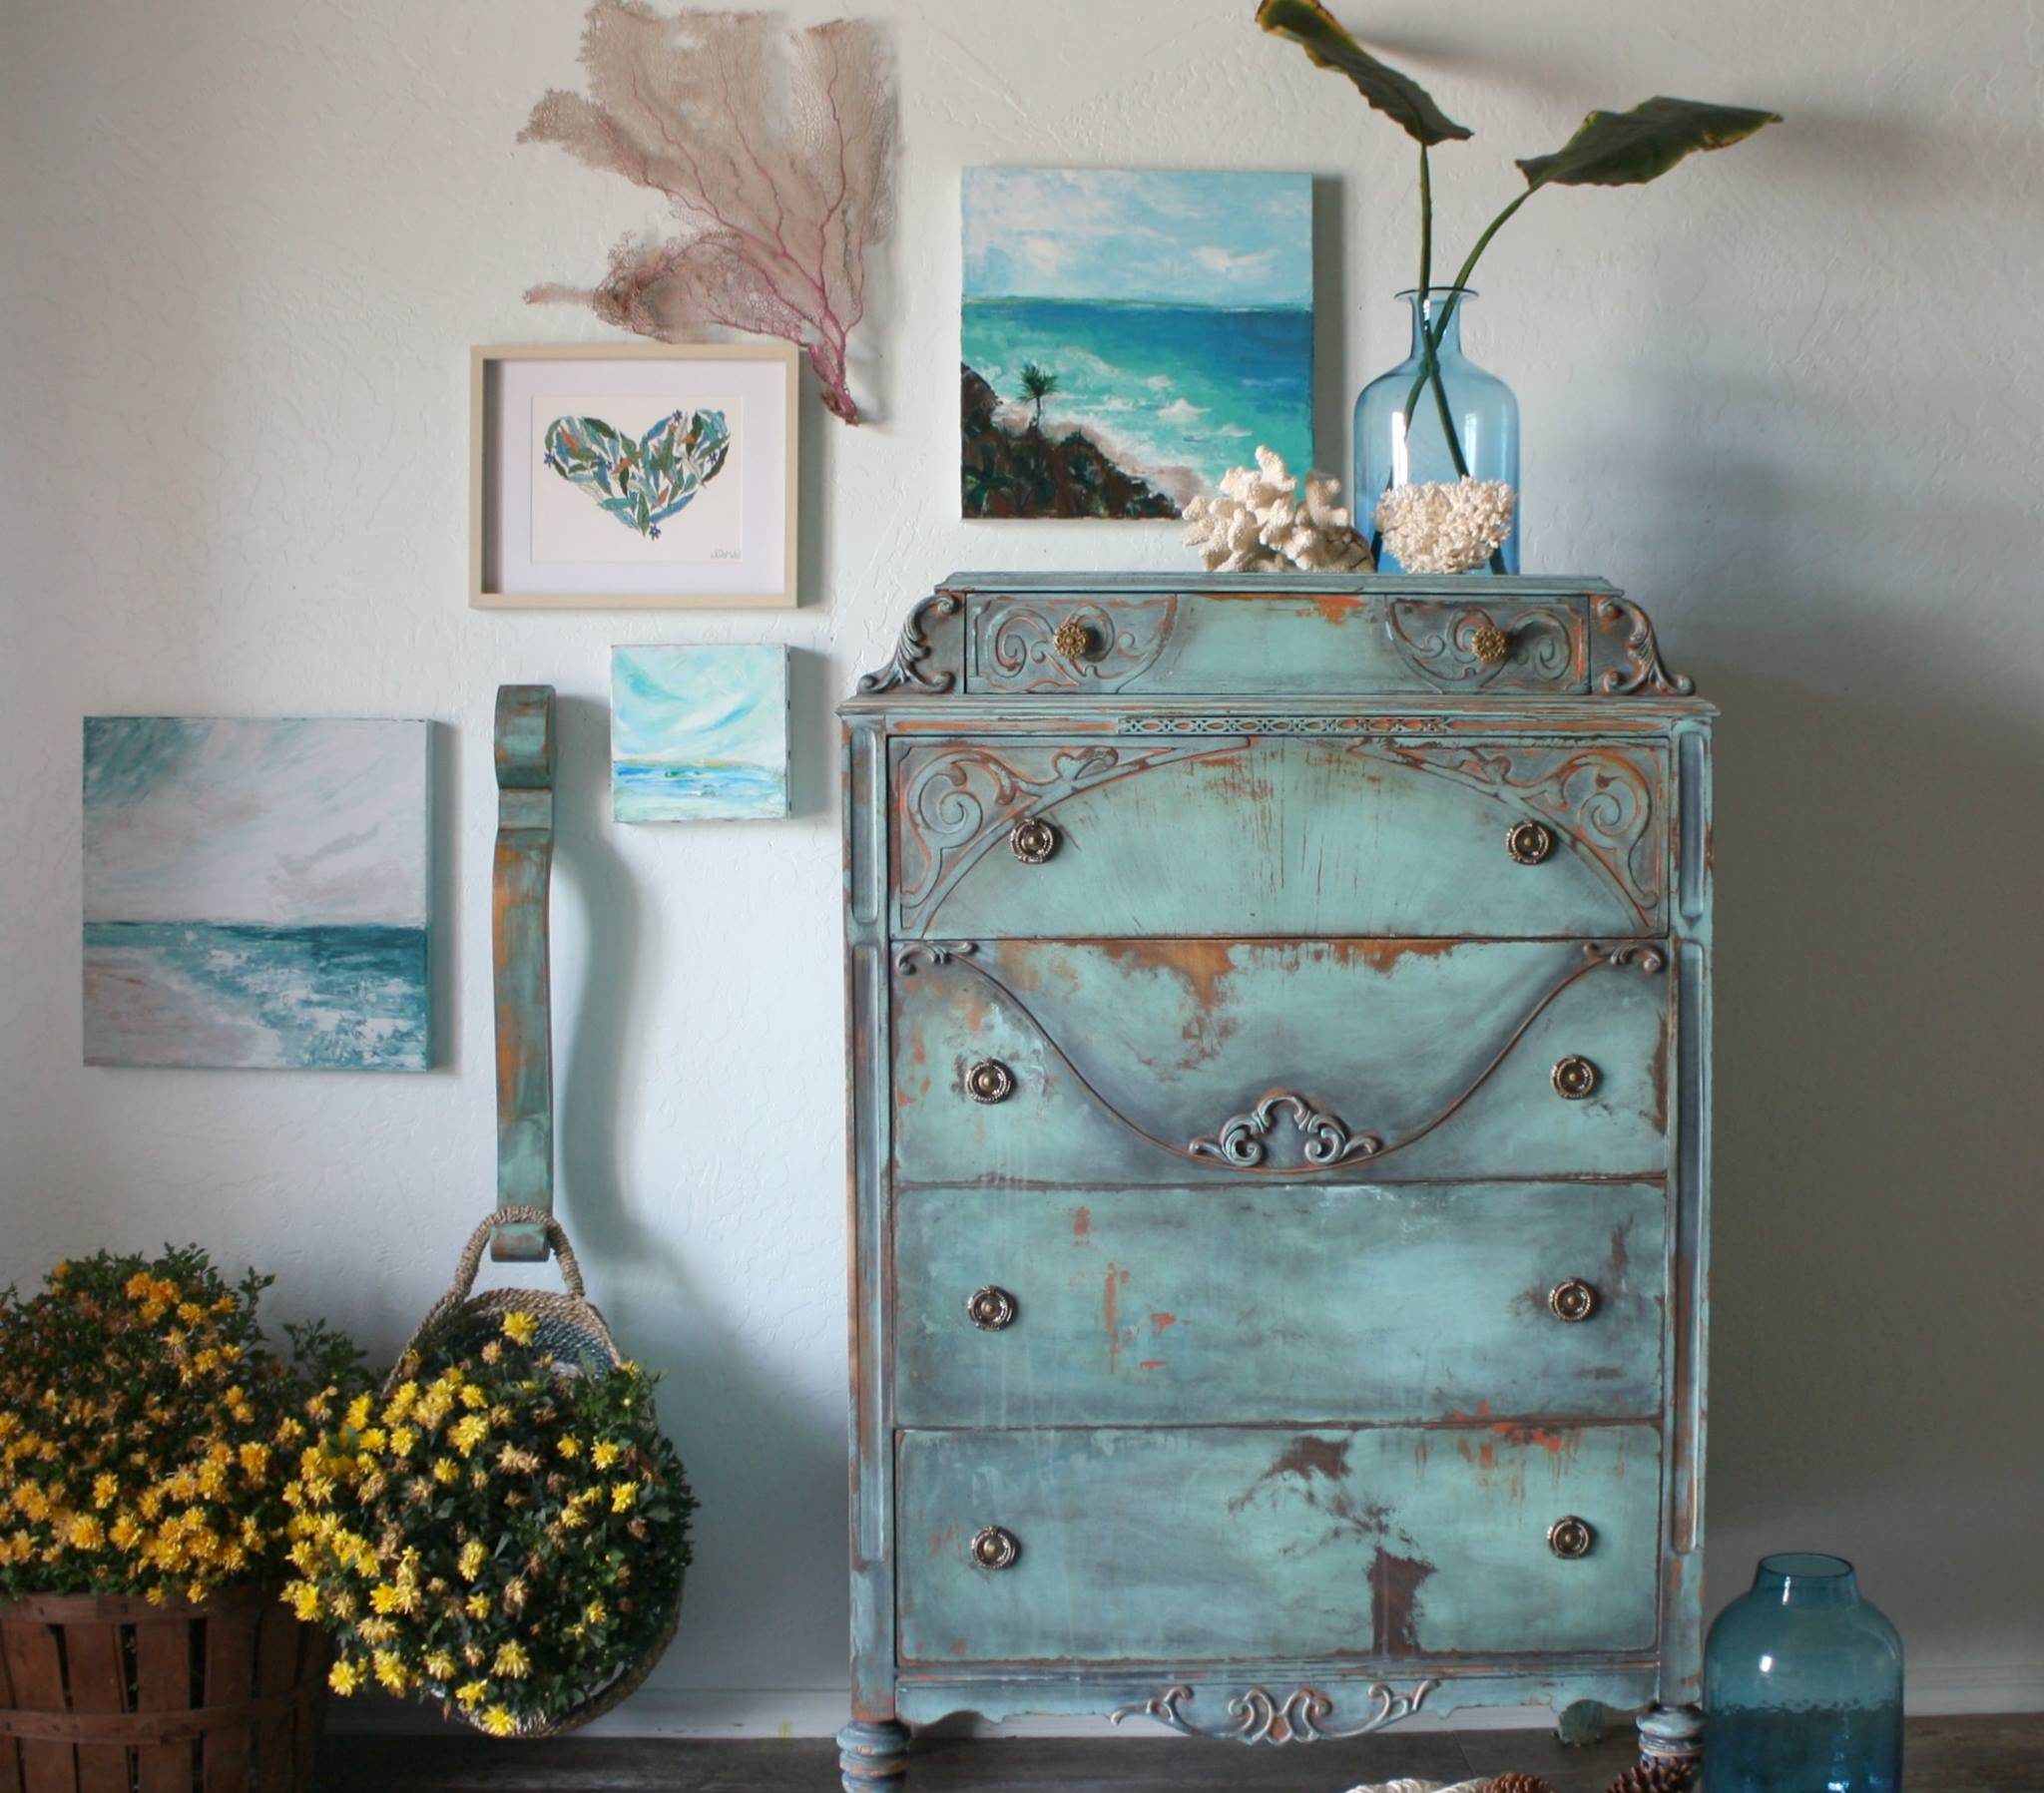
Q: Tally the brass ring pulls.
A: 8